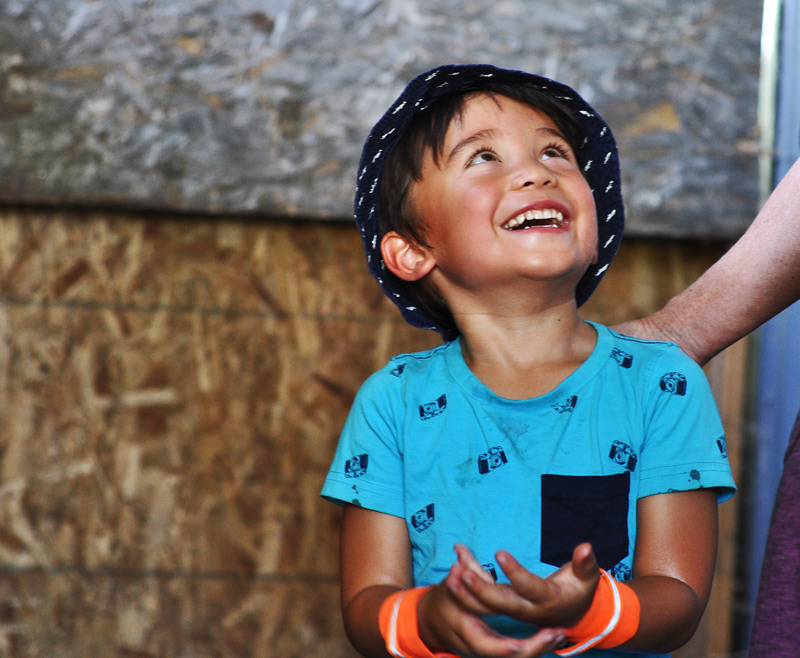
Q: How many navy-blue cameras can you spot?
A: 12